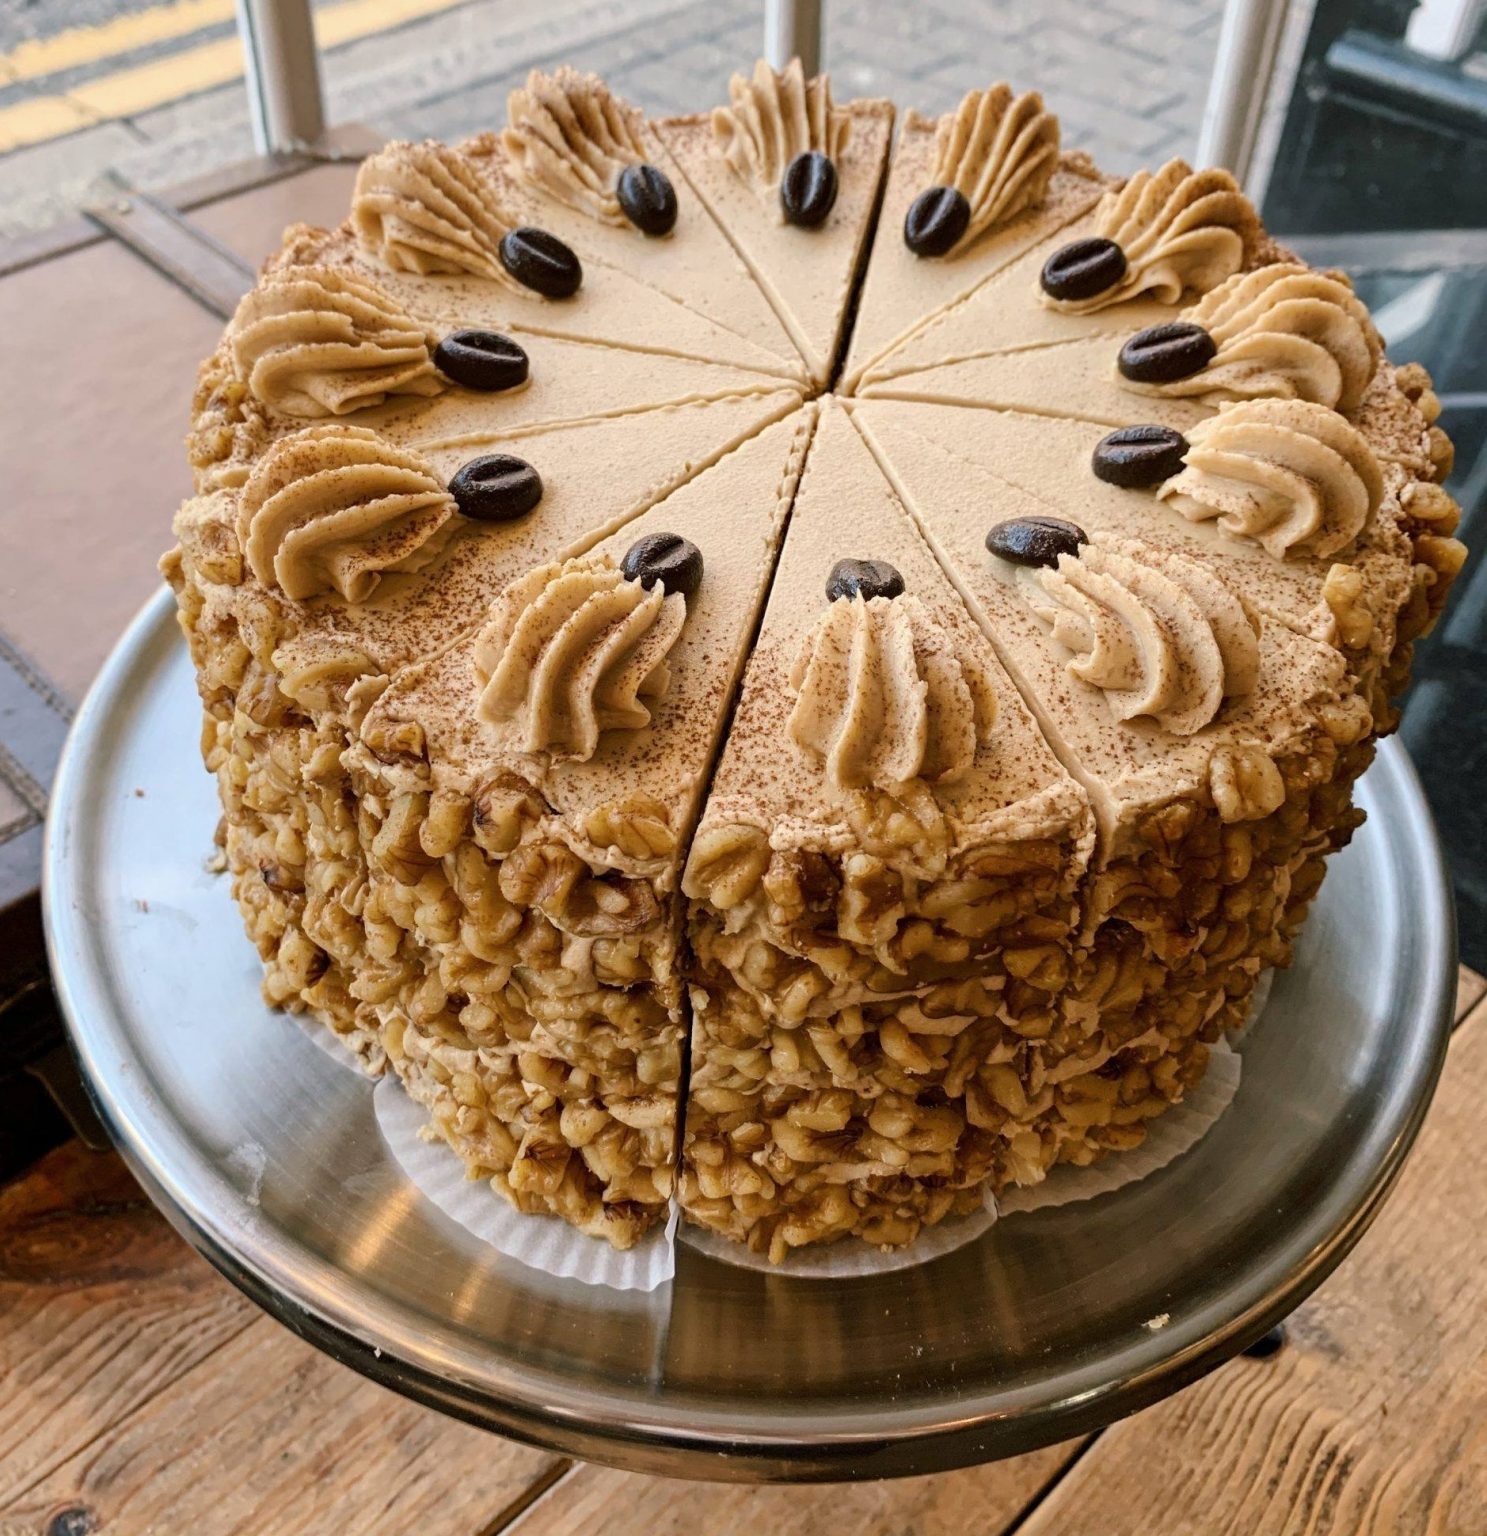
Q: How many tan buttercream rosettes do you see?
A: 12